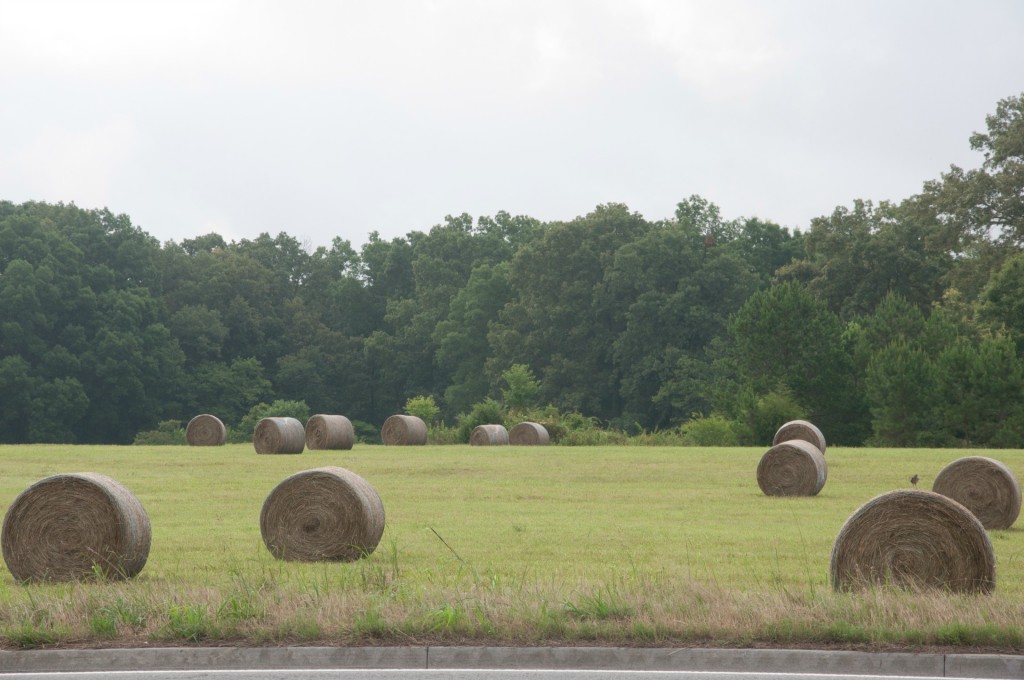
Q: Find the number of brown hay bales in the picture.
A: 12